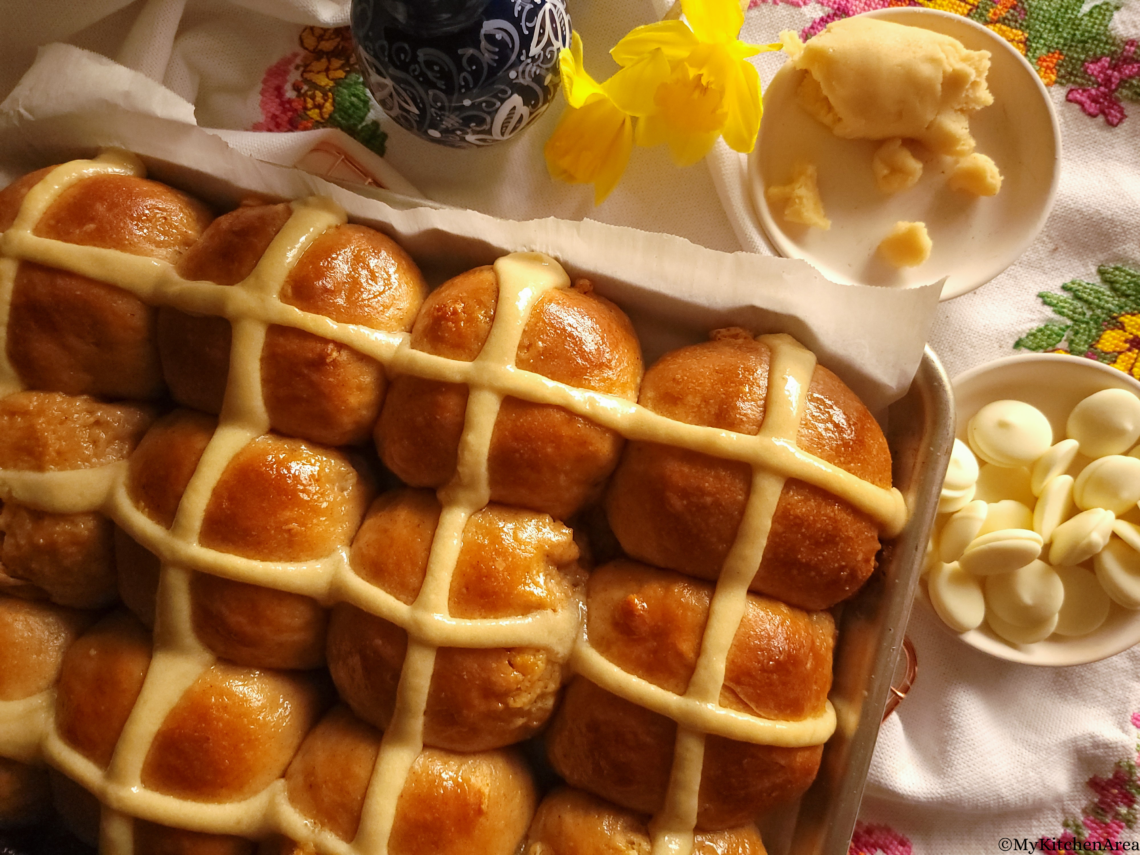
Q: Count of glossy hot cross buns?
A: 12